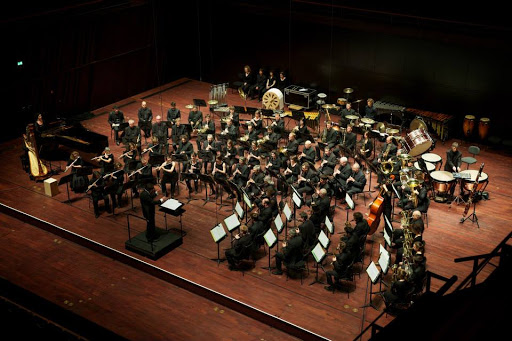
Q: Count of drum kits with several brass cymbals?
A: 1